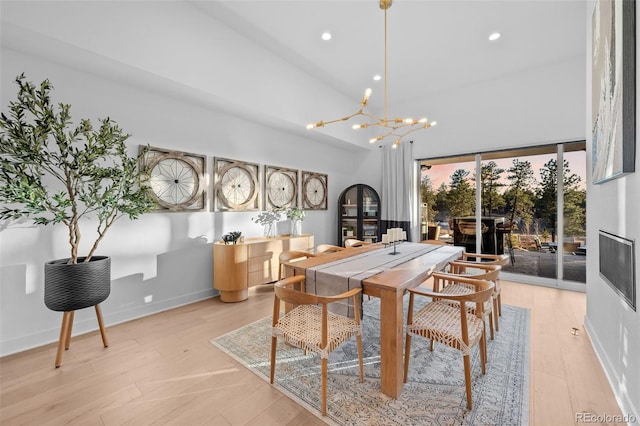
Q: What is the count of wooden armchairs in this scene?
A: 8